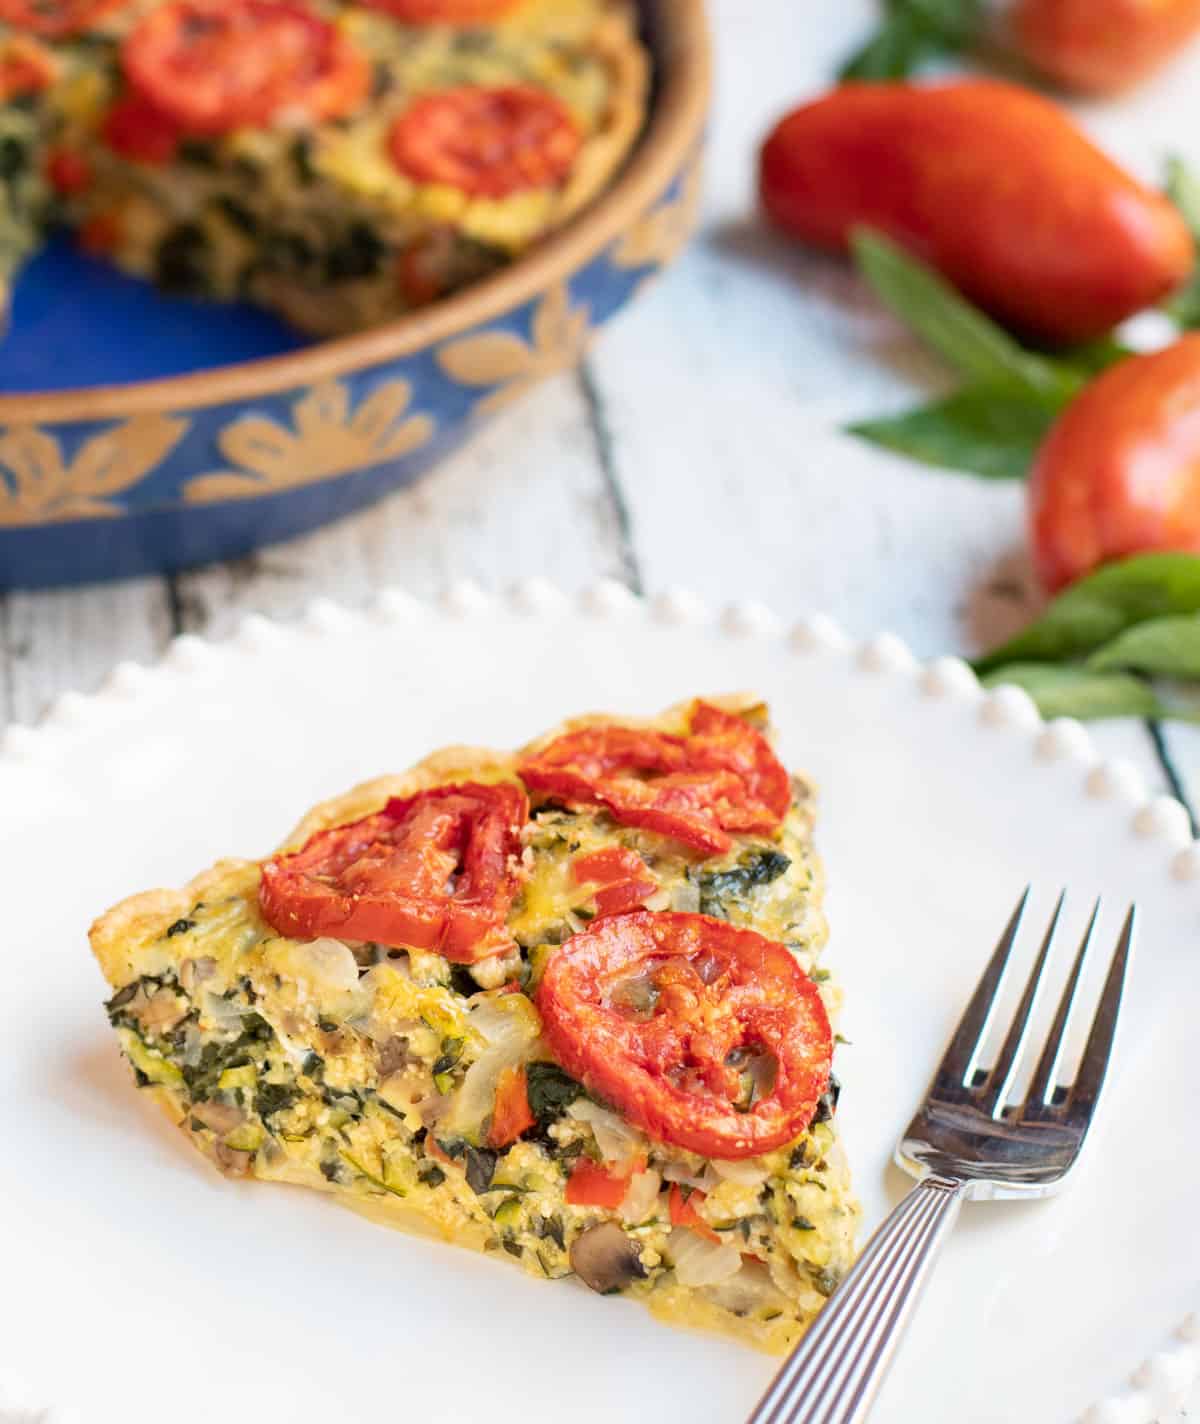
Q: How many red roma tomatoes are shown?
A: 3